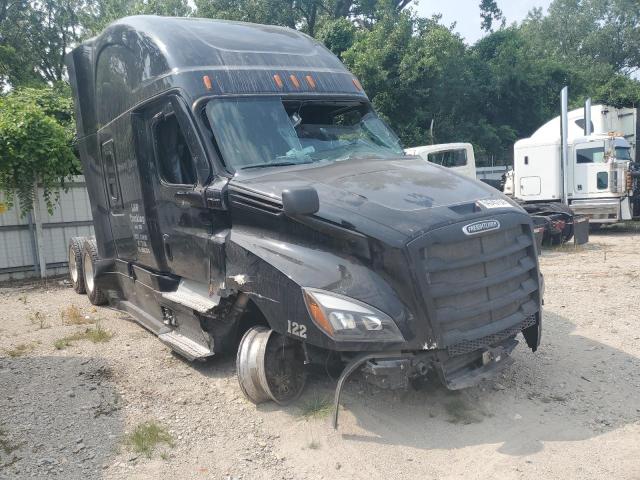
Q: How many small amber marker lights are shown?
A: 5